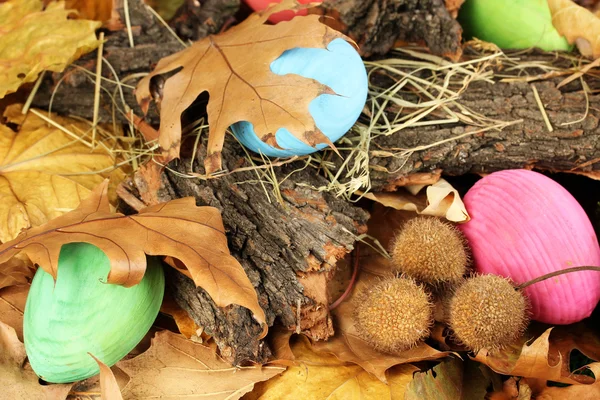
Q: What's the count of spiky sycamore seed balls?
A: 3